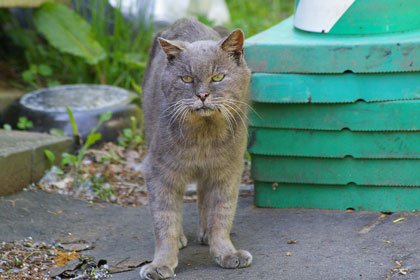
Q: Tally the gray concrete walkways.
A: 1